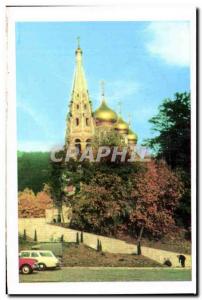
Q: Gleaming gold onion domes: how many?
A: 3